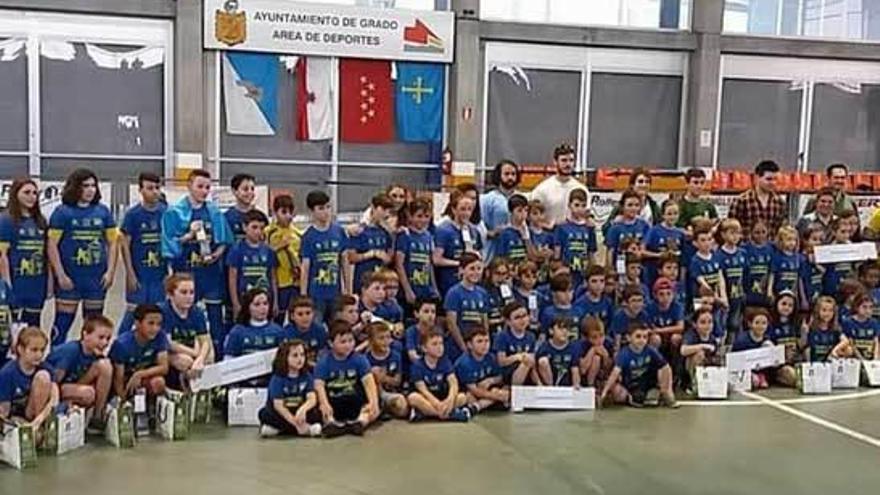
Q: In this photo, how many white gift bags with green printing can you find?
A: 11